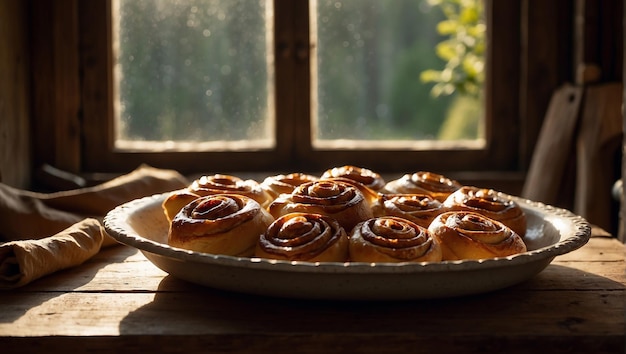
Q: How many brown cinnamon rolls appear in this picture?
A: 11